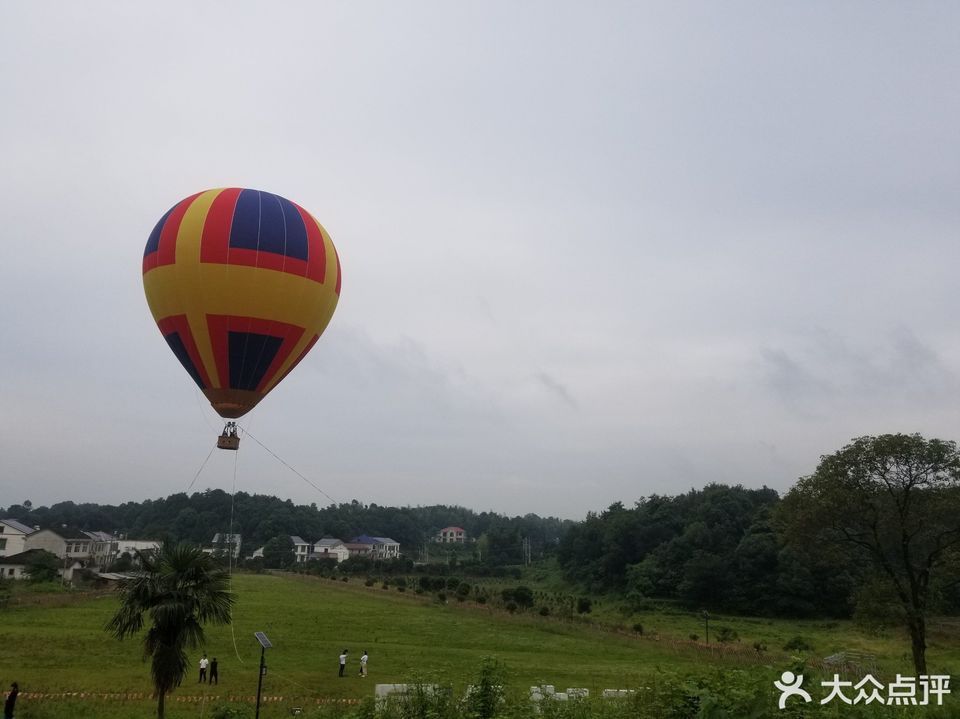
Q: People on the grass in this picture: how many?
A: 5